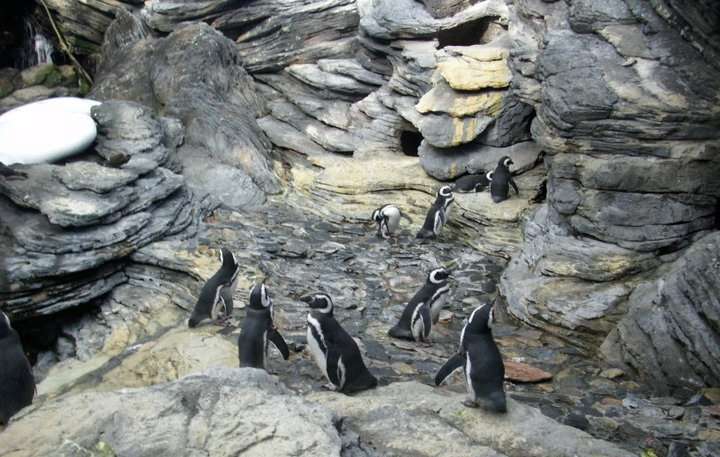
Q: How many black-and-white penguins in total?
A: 10